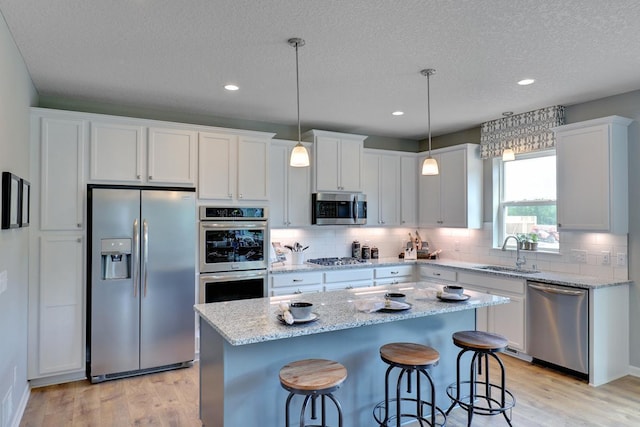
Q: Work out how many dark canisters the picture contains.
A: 3